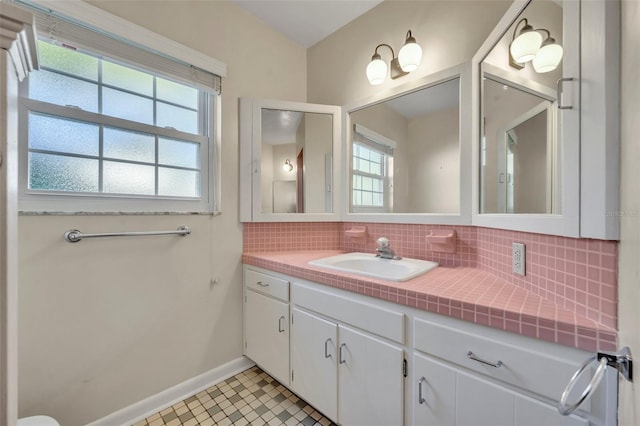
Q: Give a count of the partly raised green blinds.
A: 0